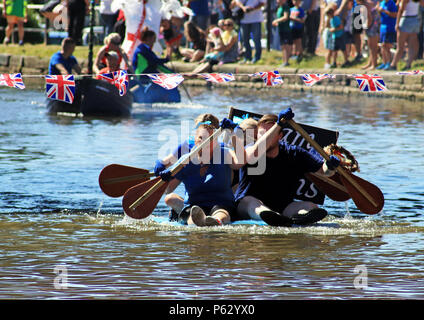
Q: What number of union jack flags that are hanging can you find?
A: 9